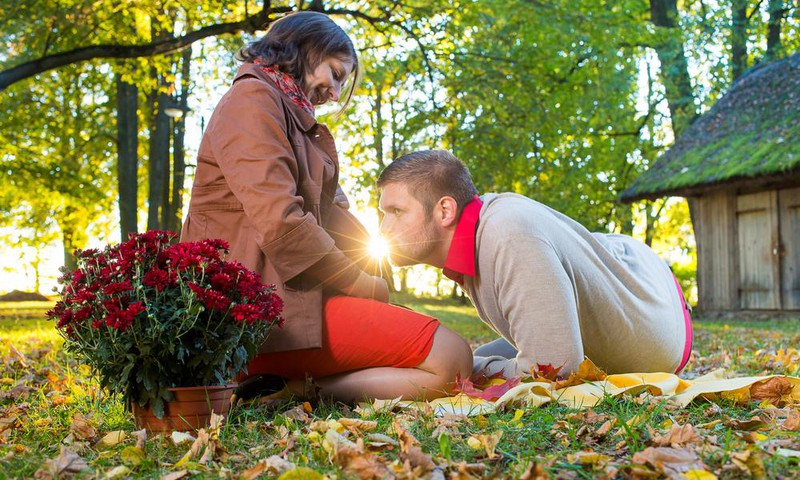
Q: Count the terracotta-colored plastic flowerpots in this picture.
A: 1